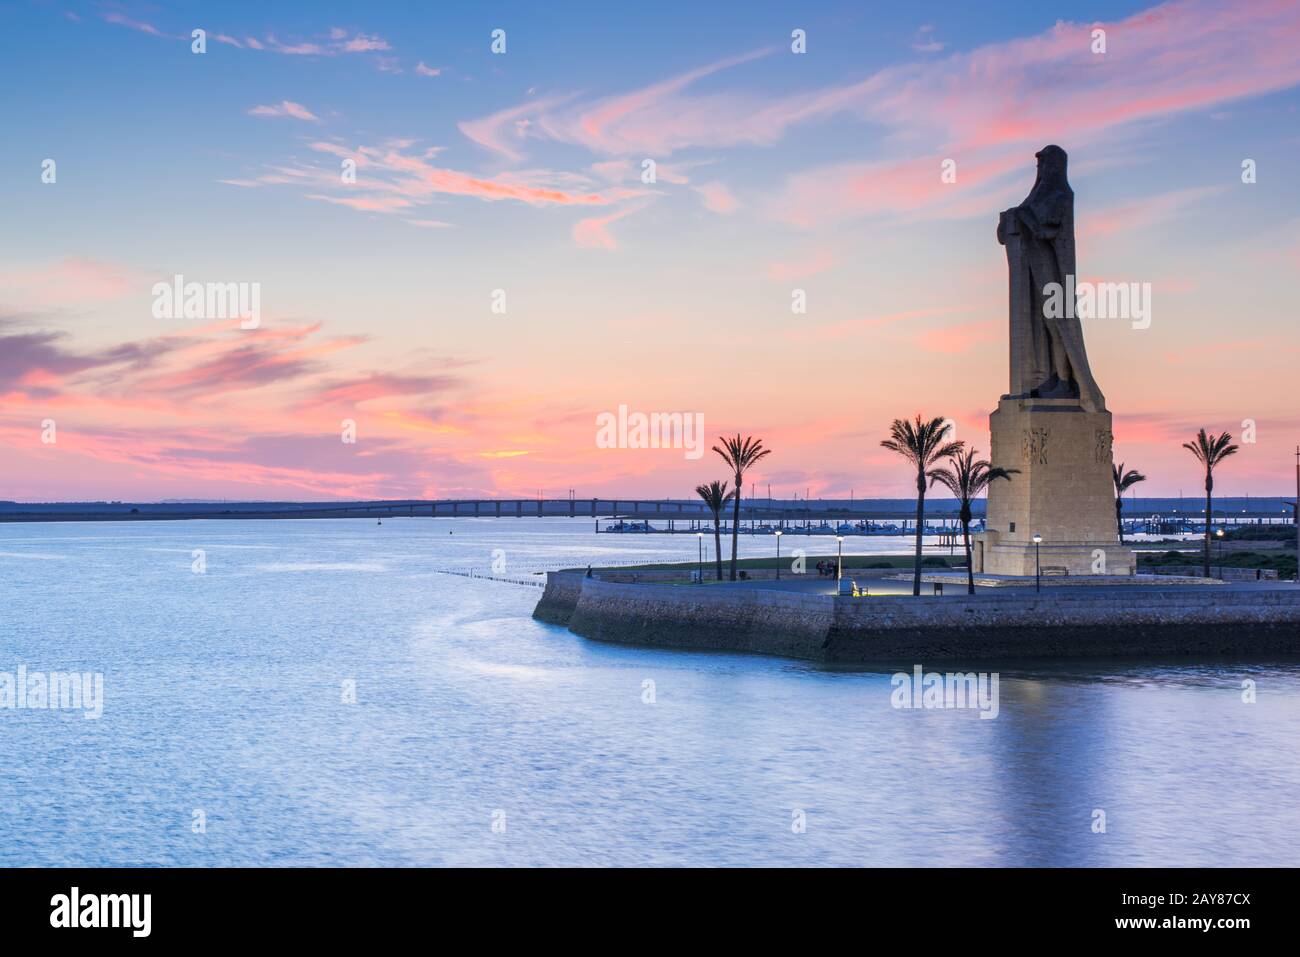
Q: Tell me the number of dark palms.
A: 6